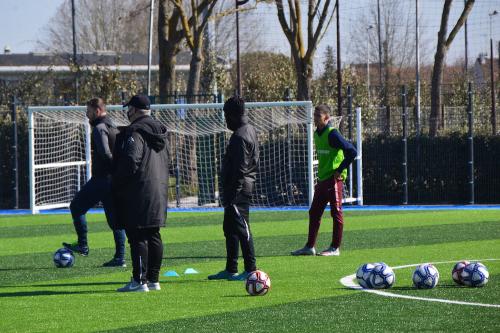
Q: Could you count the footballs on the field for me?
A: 7